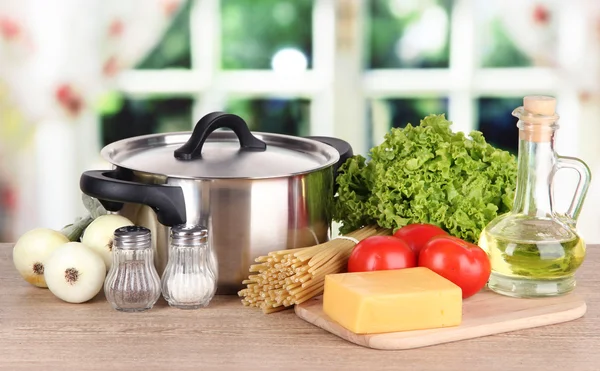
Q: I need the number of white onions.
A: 3